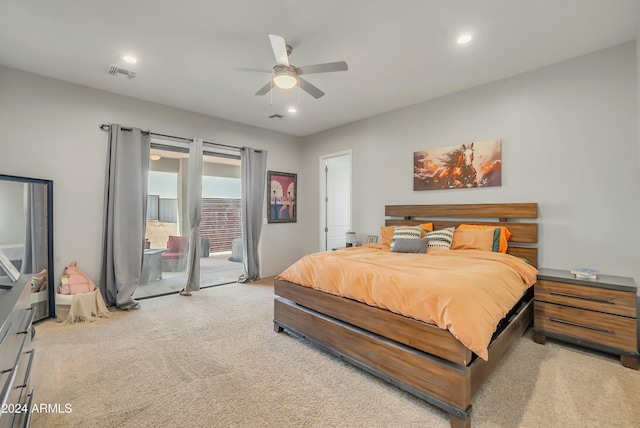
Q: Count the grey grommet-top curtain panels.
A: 3